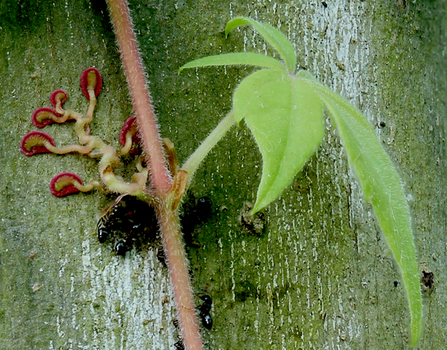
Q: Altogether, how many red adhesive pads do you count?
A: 6